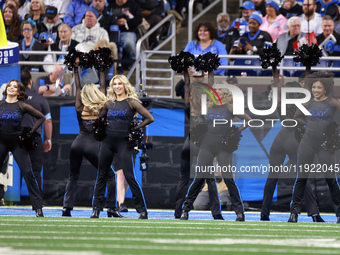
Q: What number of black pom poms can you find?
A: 13